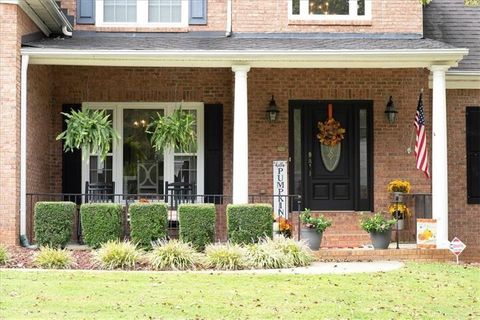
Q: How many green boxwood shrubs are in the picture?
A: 5